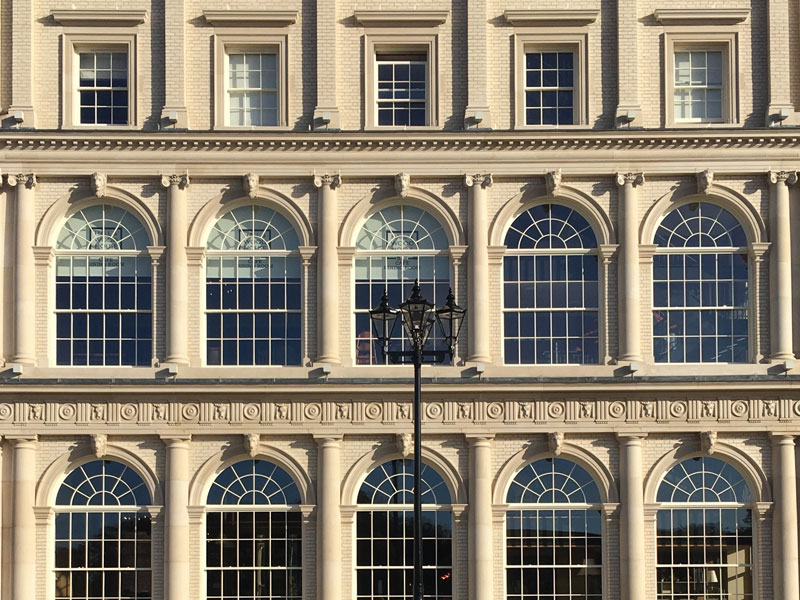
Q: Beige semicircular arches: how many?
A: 10